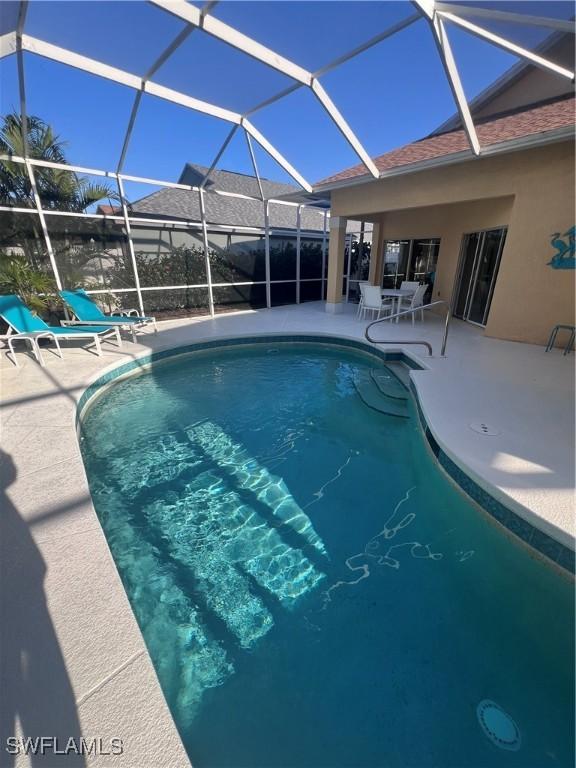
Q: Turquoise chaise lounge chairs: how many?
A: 2